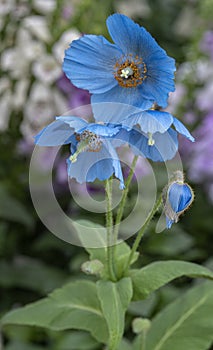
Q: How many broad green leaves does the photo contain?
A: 5